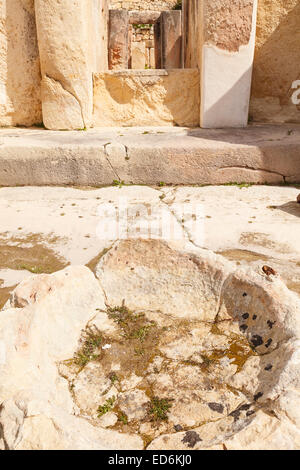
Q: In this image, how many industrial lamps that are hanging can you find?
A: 0